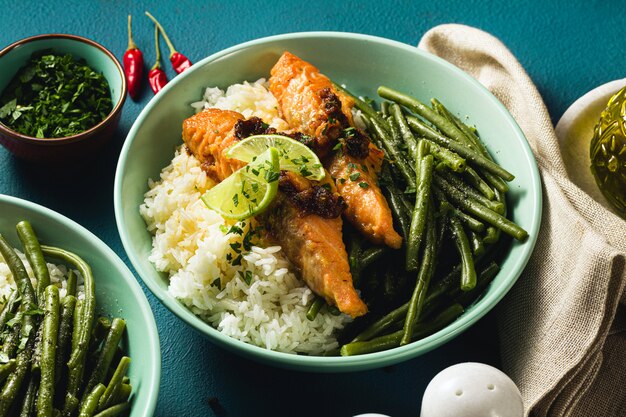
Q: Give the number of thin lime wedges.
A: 2